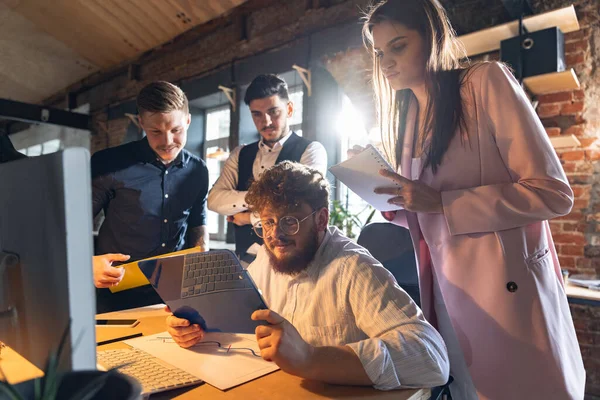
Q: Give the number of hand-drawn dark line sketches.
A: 1